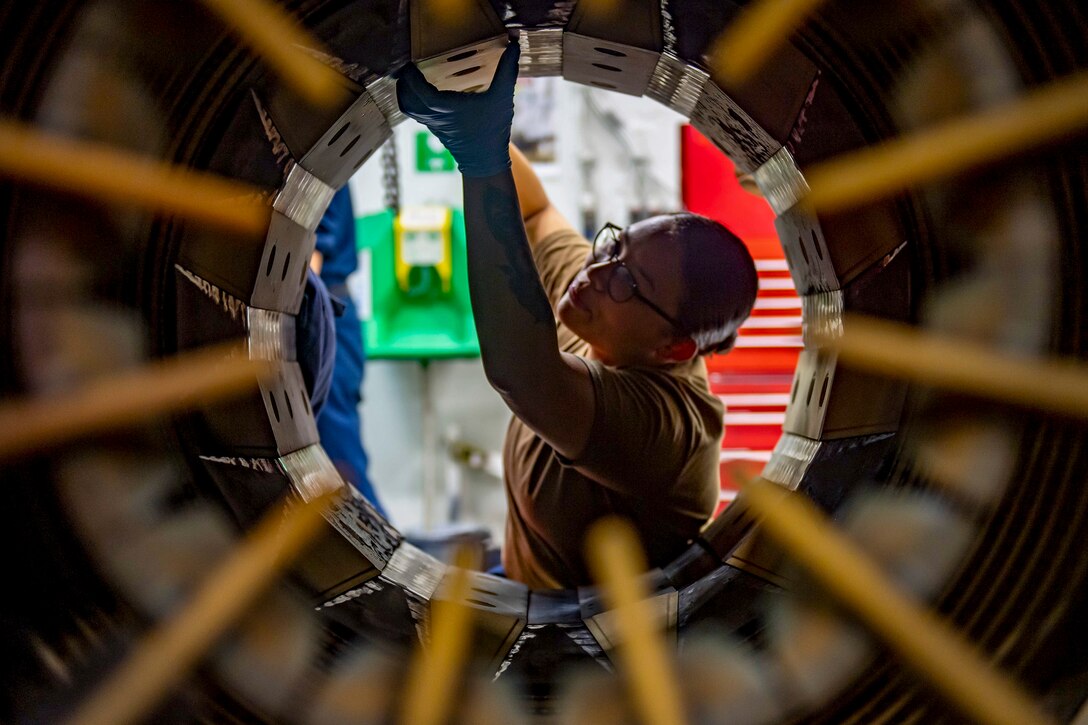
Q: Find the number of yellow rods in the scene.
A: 12